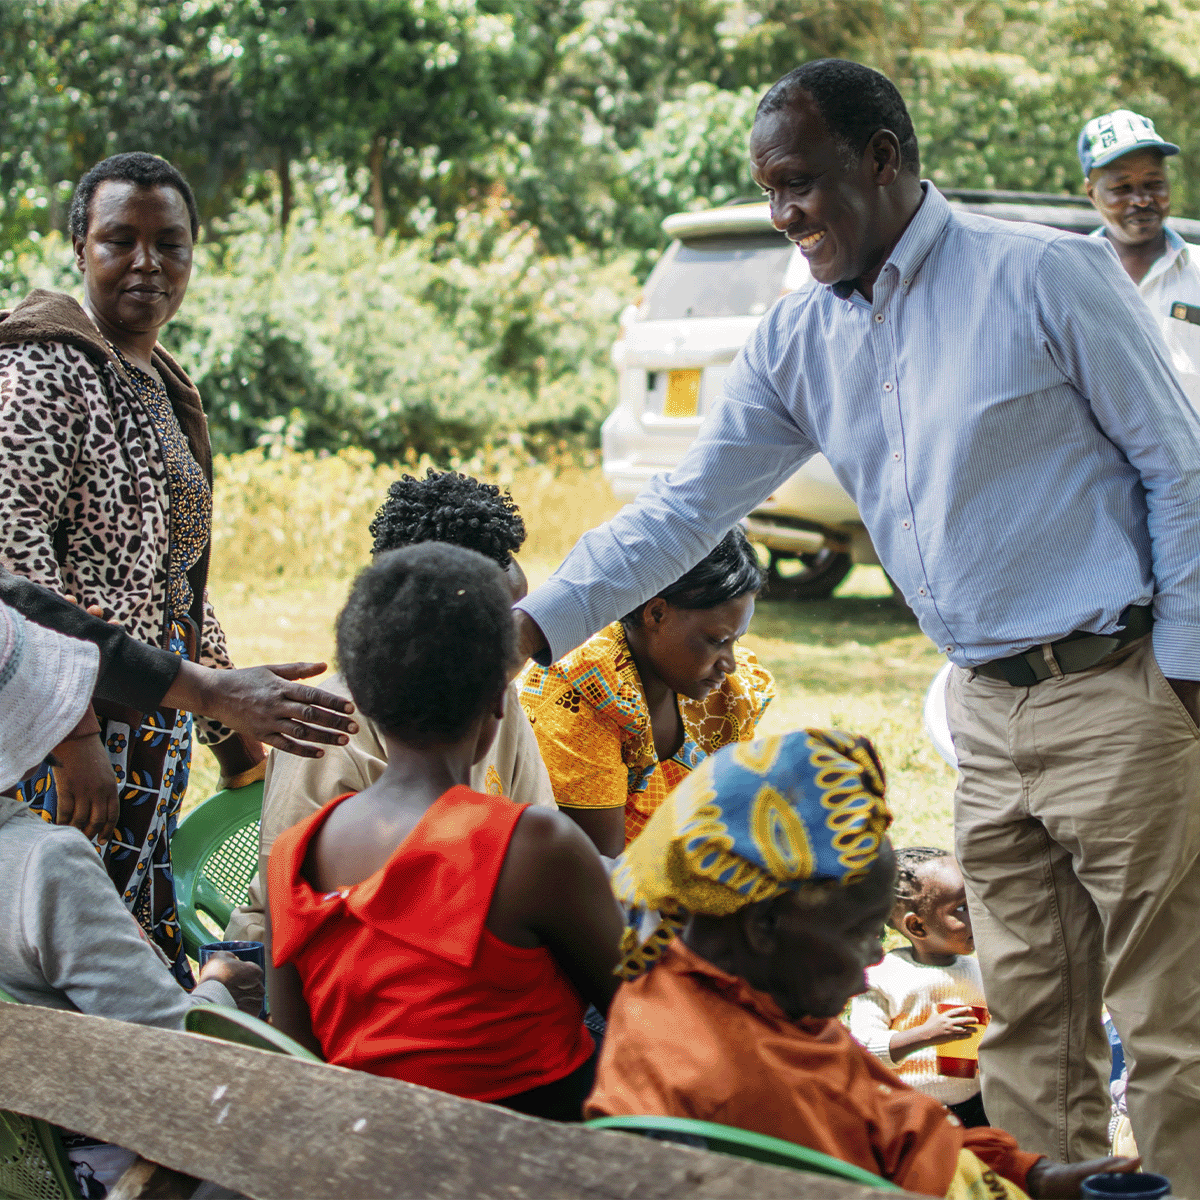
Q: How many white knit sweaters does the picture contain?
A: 1